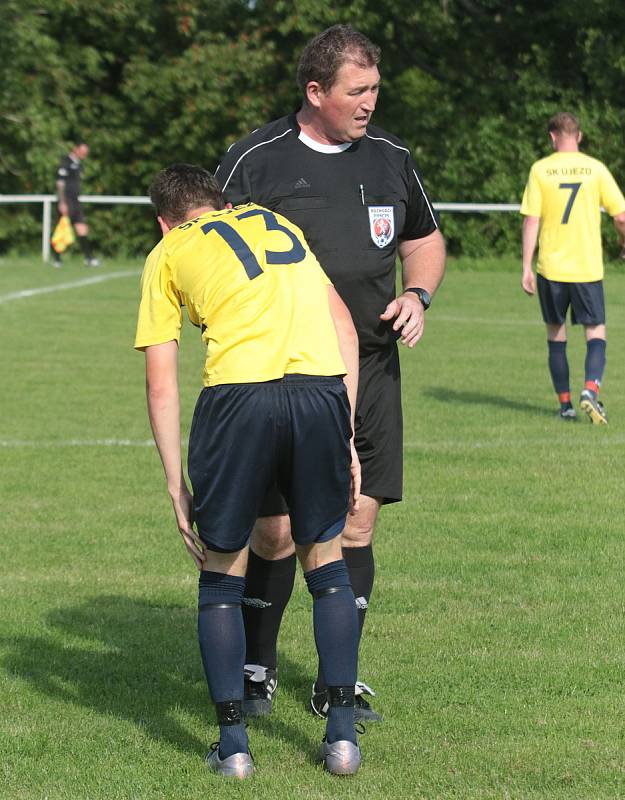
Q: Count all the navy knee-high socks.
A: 4